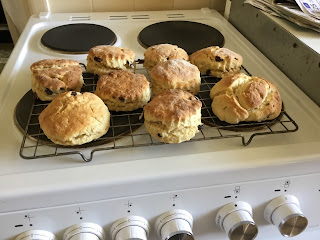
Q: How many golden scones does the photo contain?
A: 9